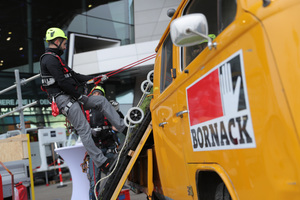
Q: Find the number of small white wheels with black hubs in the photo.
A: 4